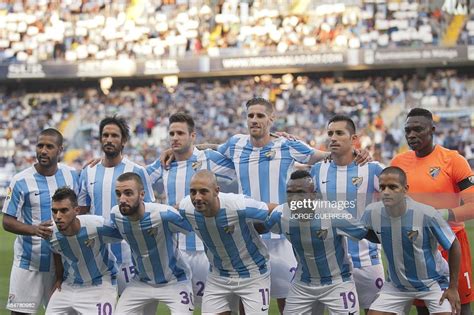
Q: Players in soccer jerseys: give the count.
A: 11